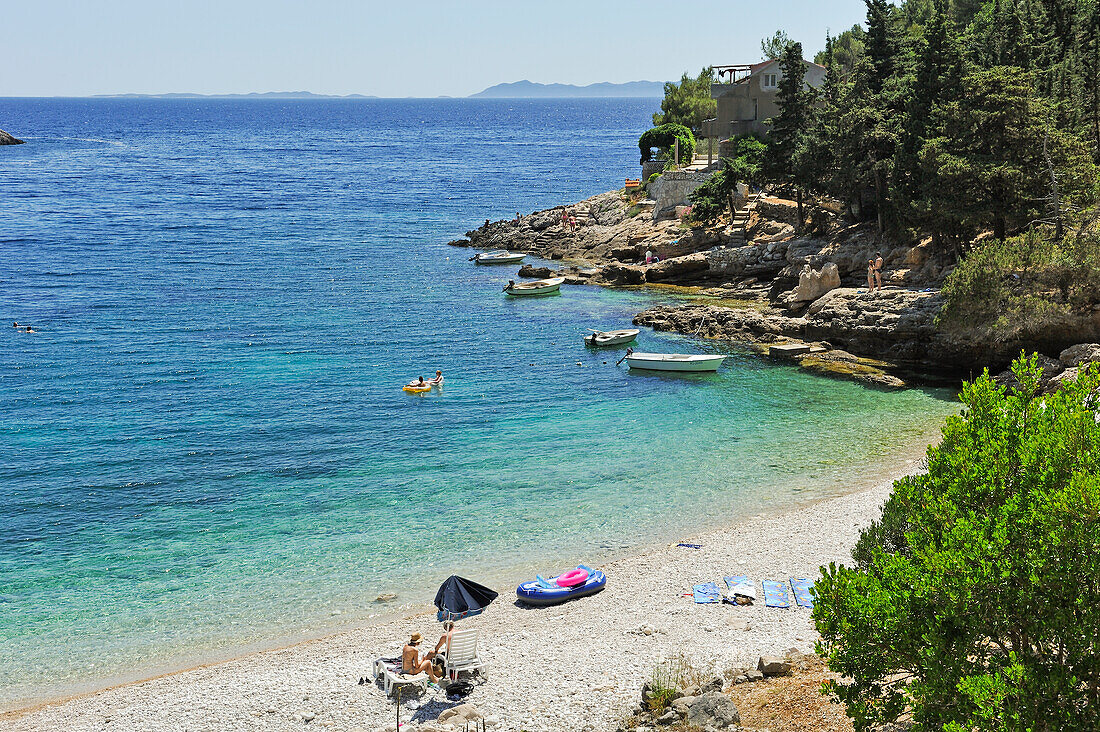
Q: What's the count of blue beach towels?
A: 4